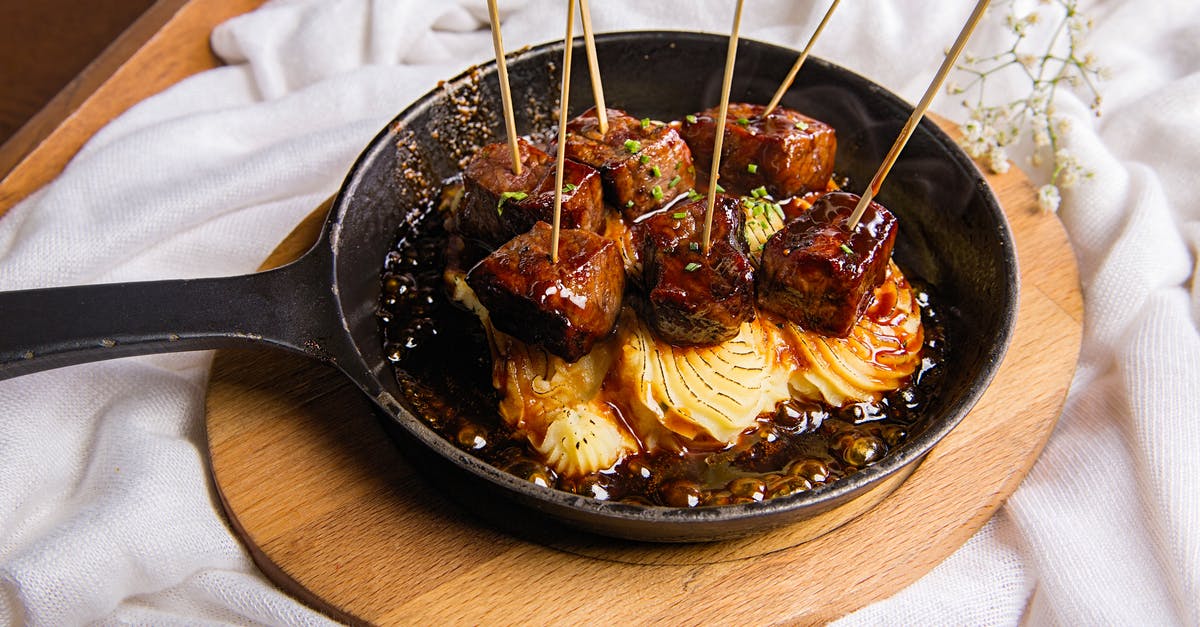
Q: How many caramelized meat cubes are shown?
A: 6